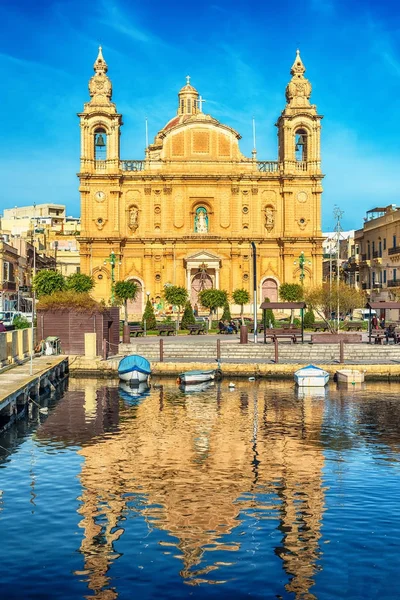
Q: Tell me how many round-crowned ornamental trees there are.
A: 7